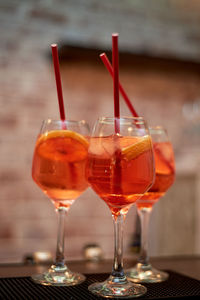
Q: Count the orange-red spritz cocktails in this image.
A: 3